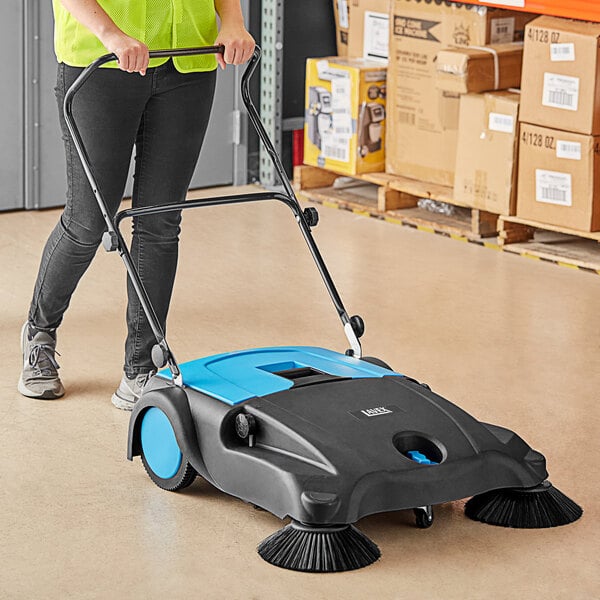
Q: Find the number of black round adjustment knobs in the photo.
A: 5